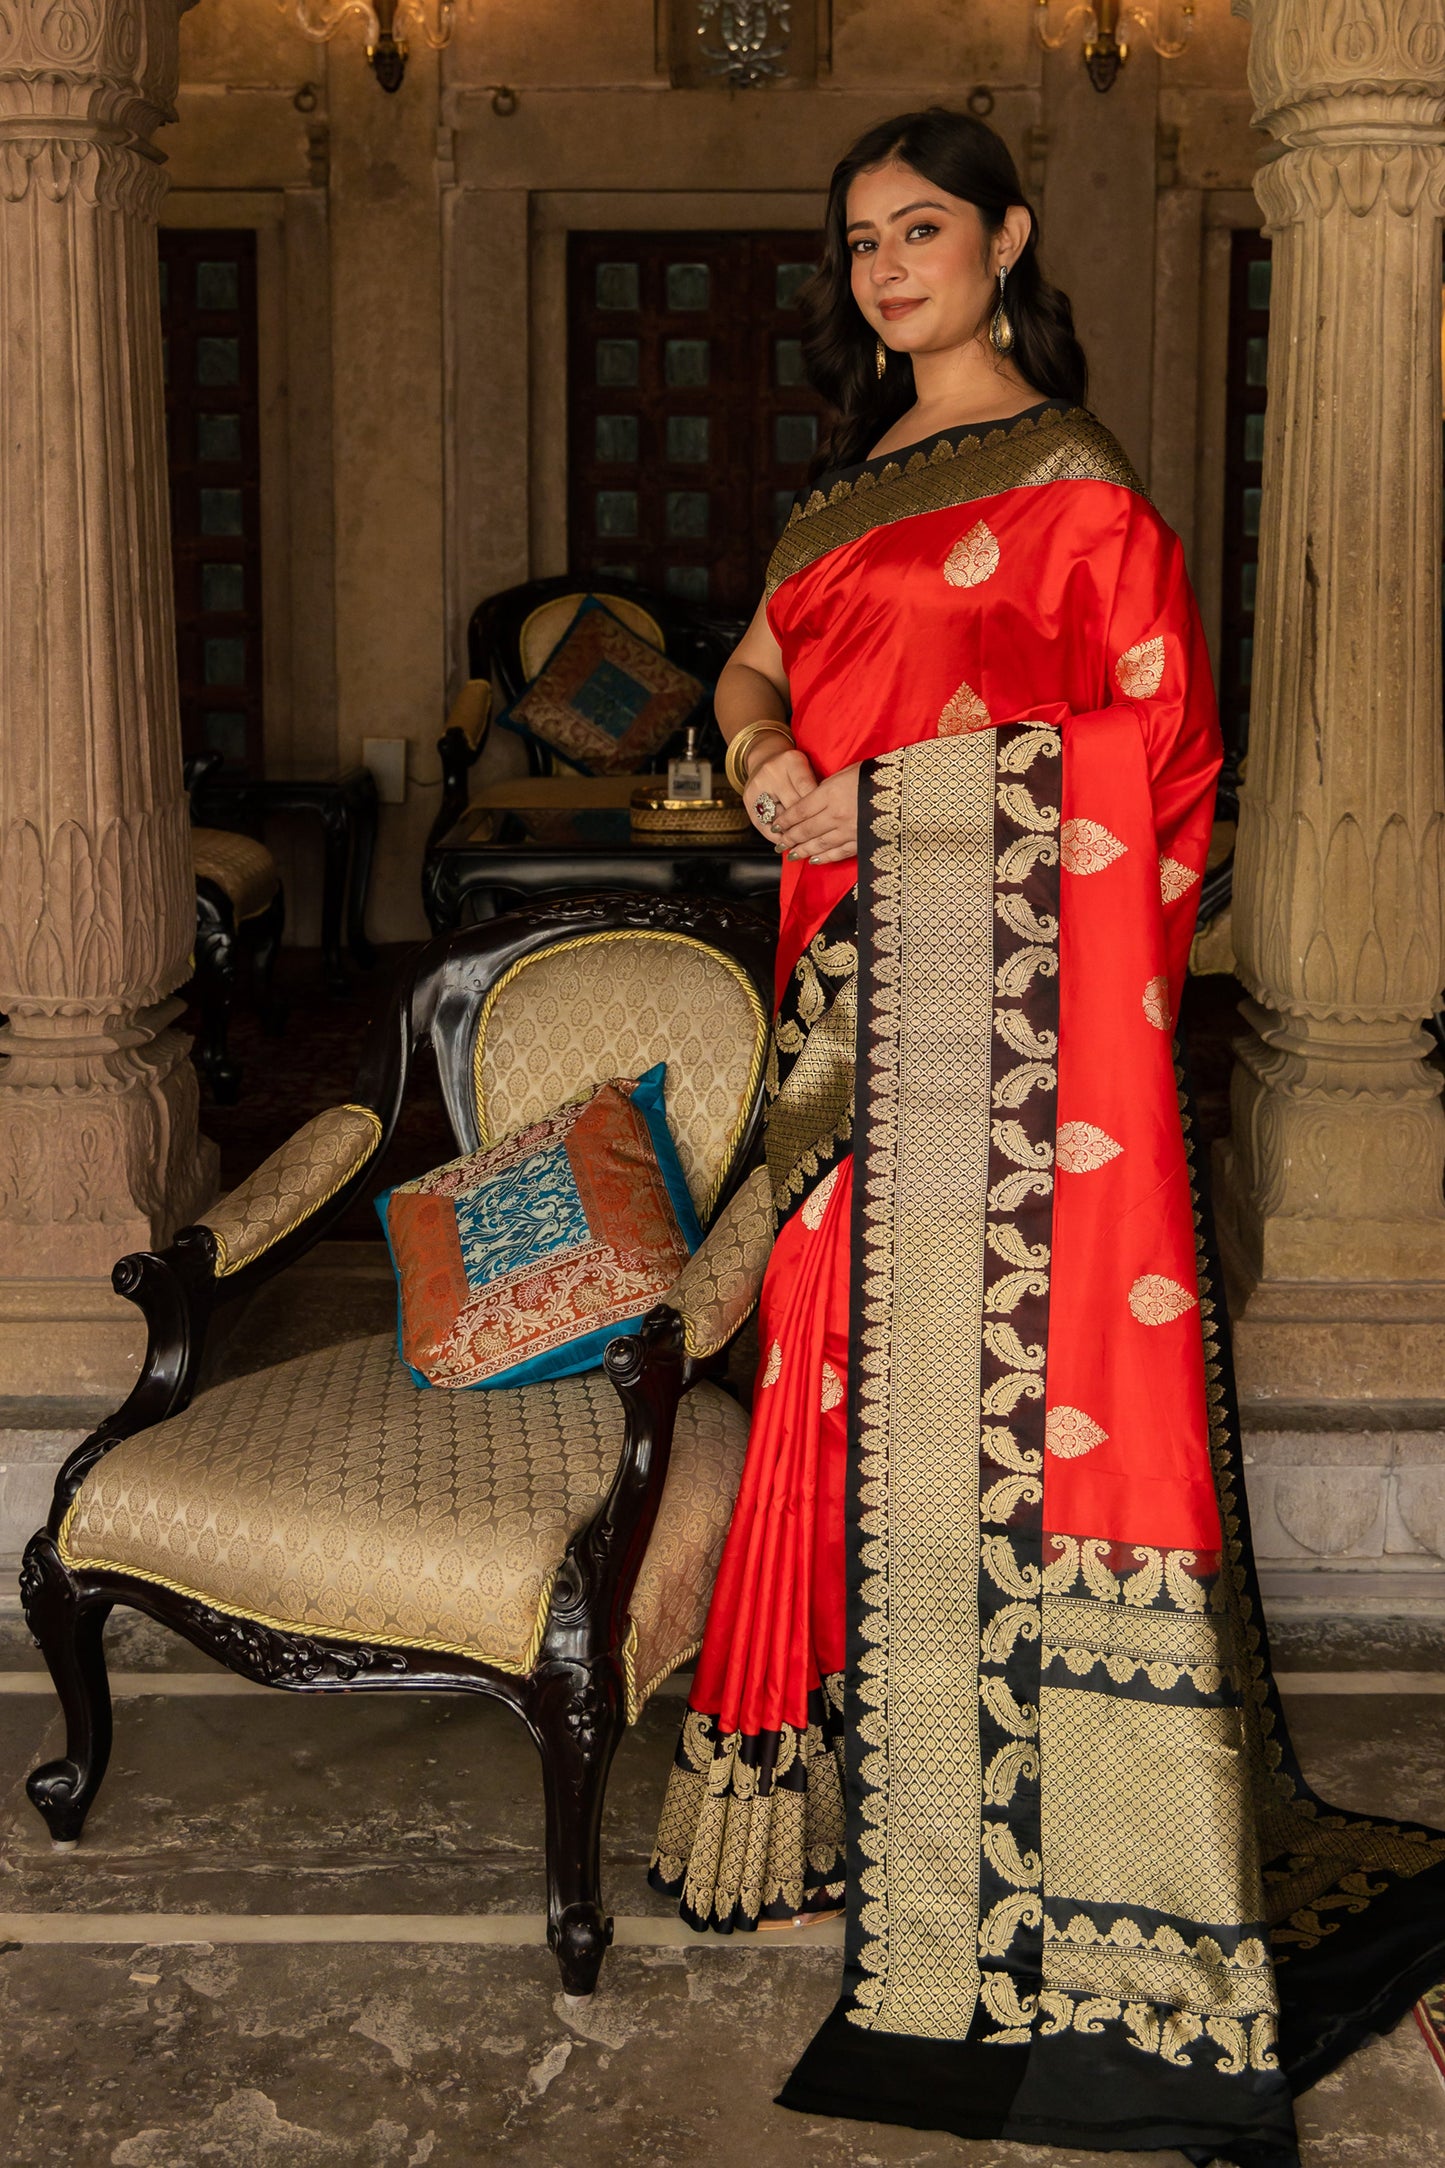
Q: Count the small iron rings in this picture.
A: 3